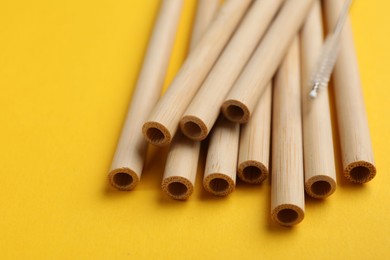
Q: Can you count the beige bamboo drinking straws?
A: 10